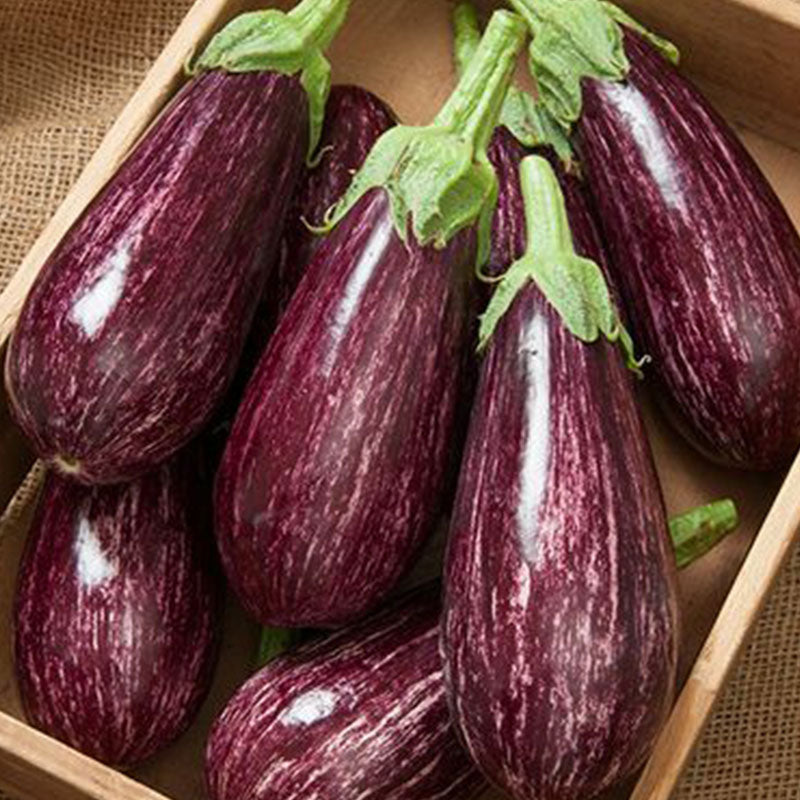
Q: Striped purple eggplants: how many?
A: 8